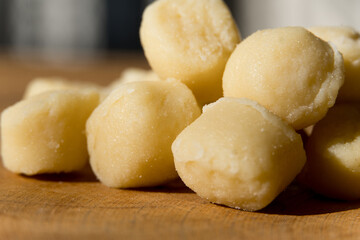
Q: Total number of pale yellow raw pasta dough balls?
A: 9